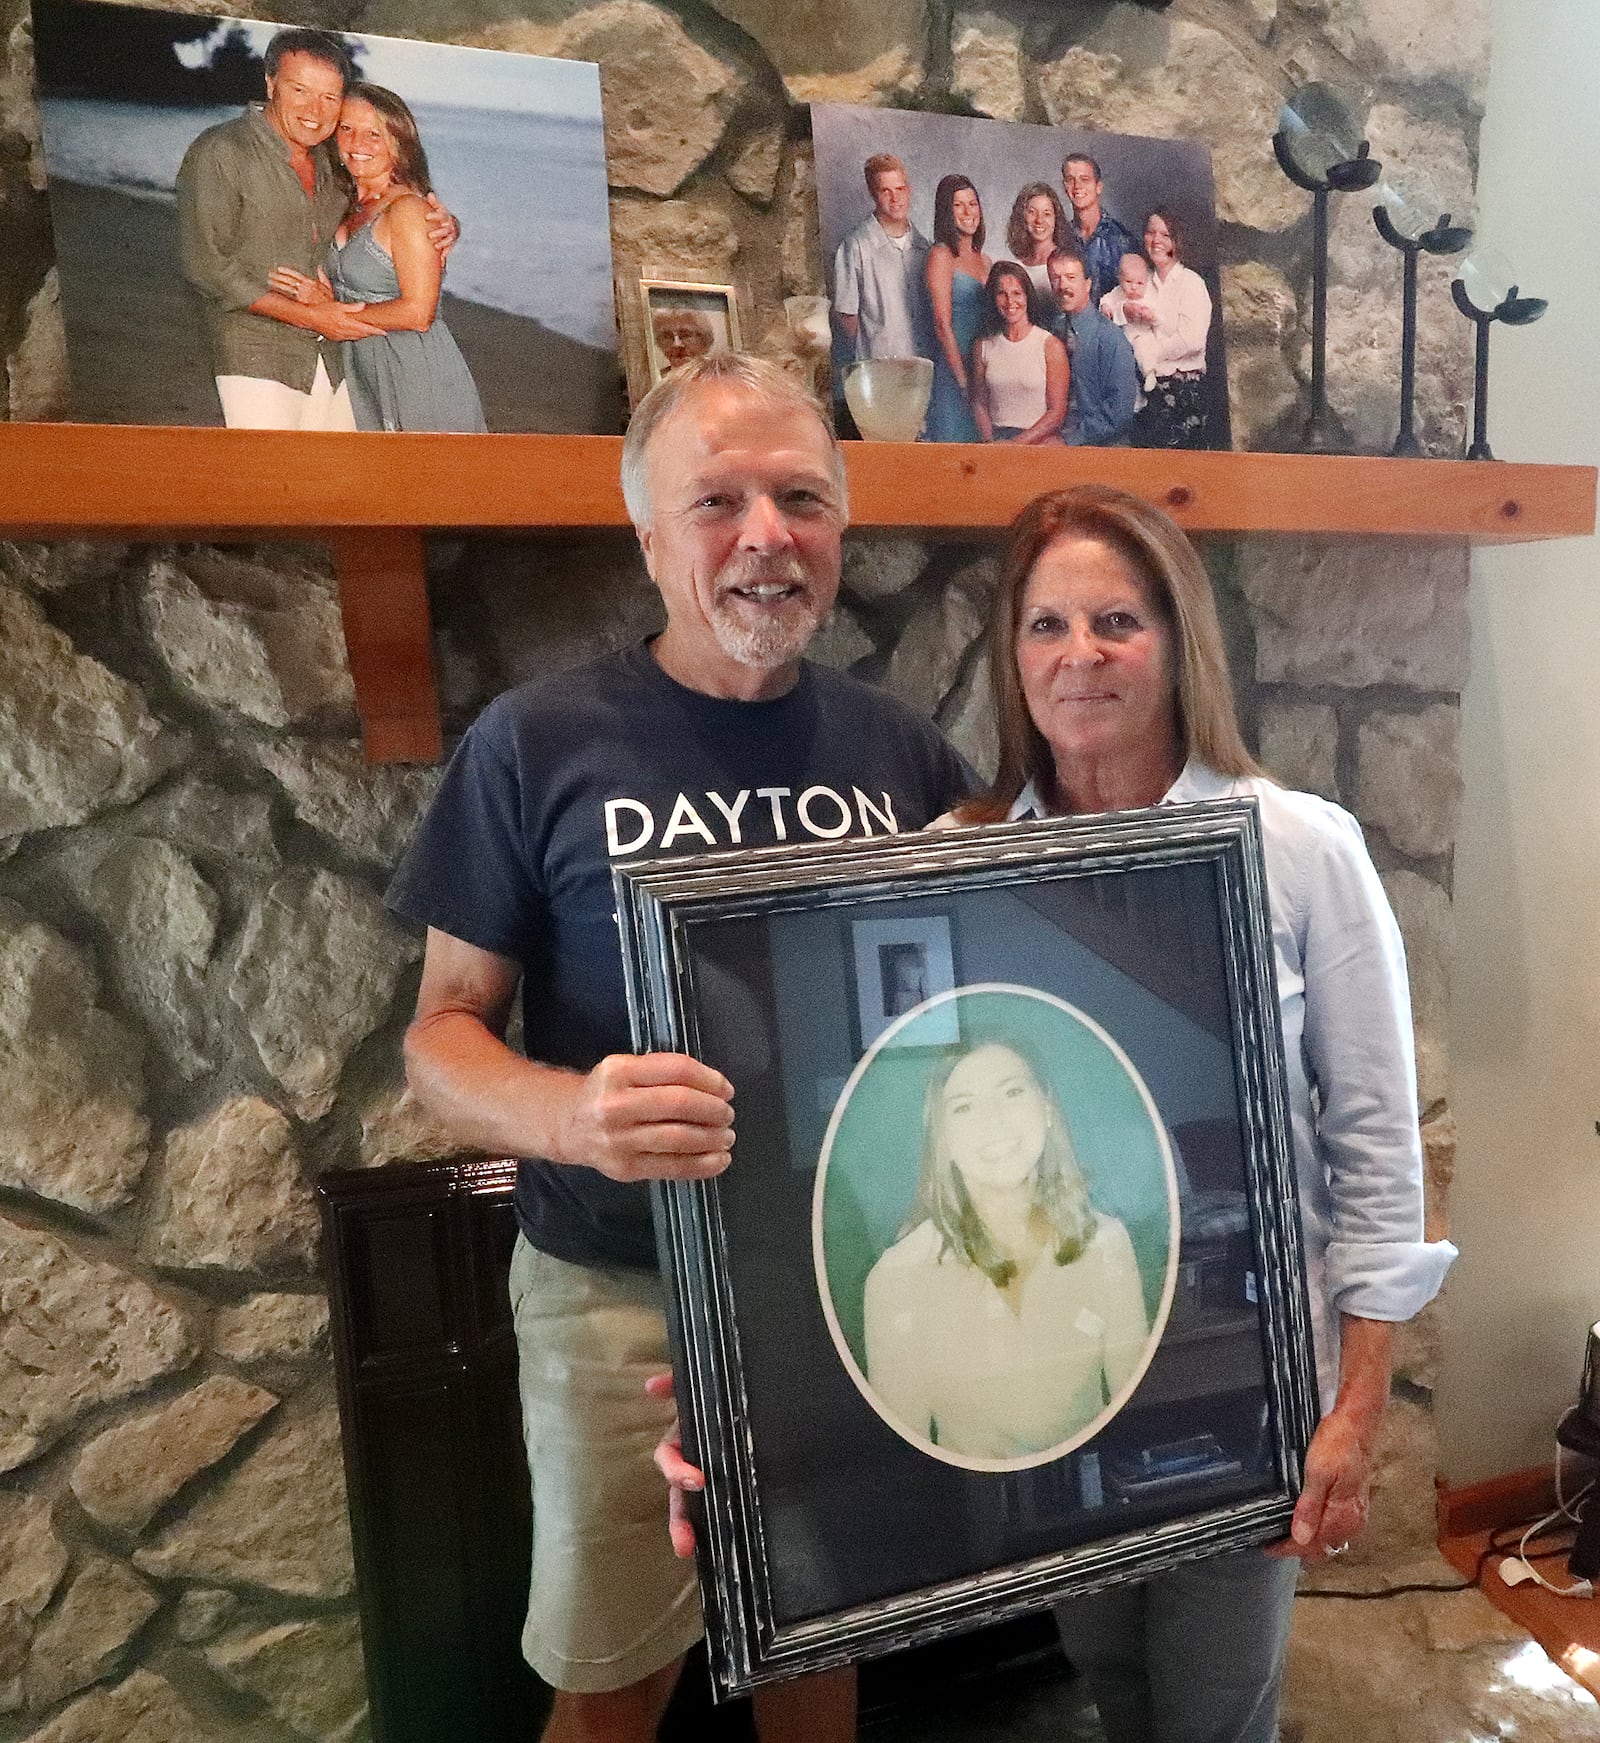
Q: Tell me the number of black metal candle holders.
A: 3